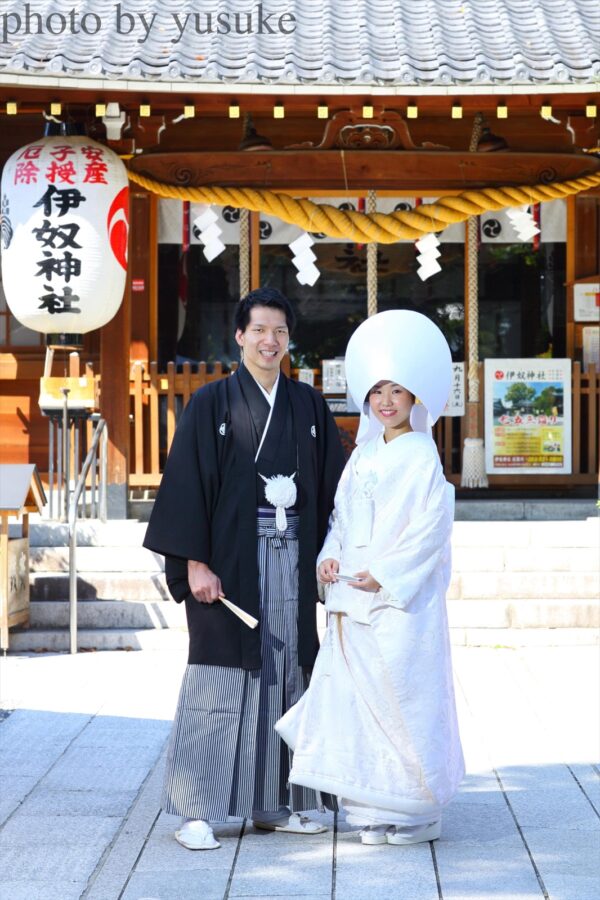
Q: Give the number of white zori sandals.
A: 4